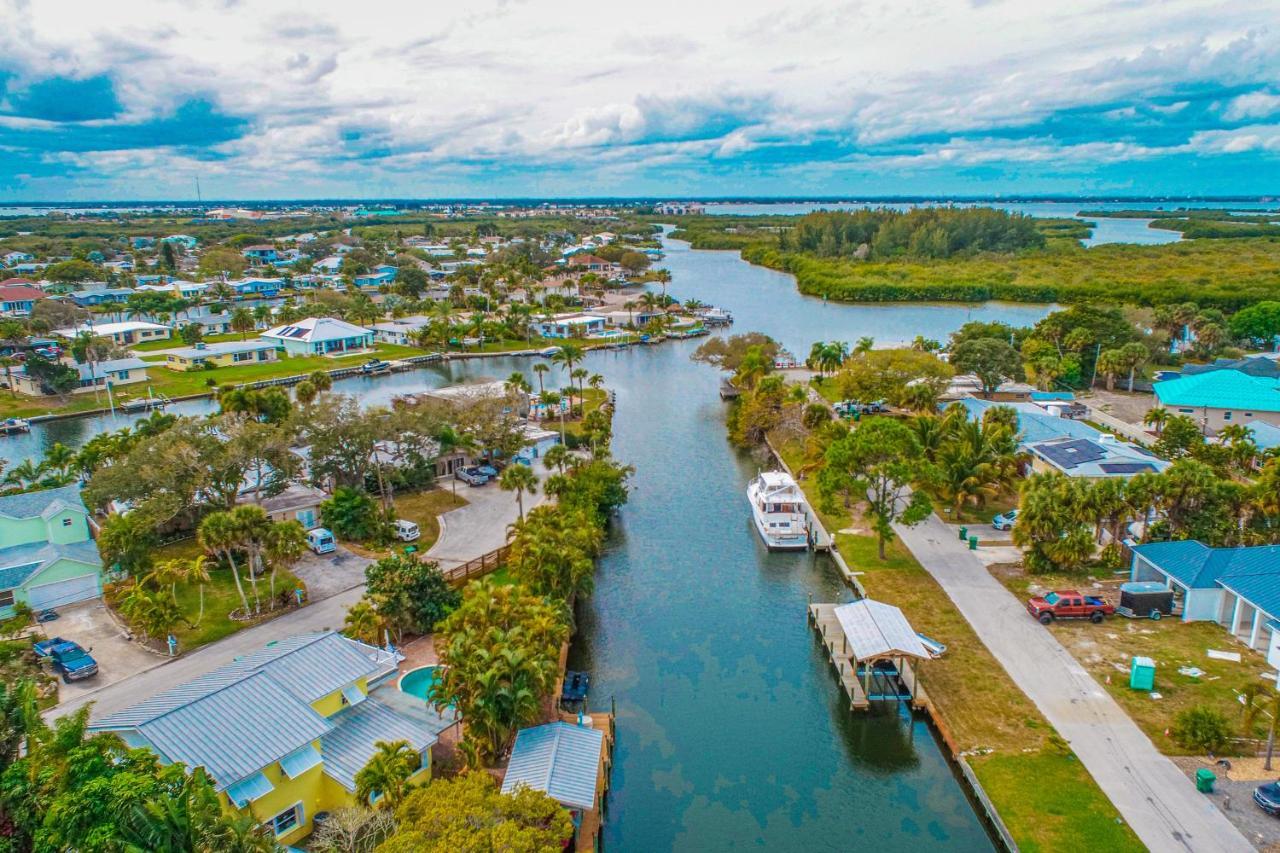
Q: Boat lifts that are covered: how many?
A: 2